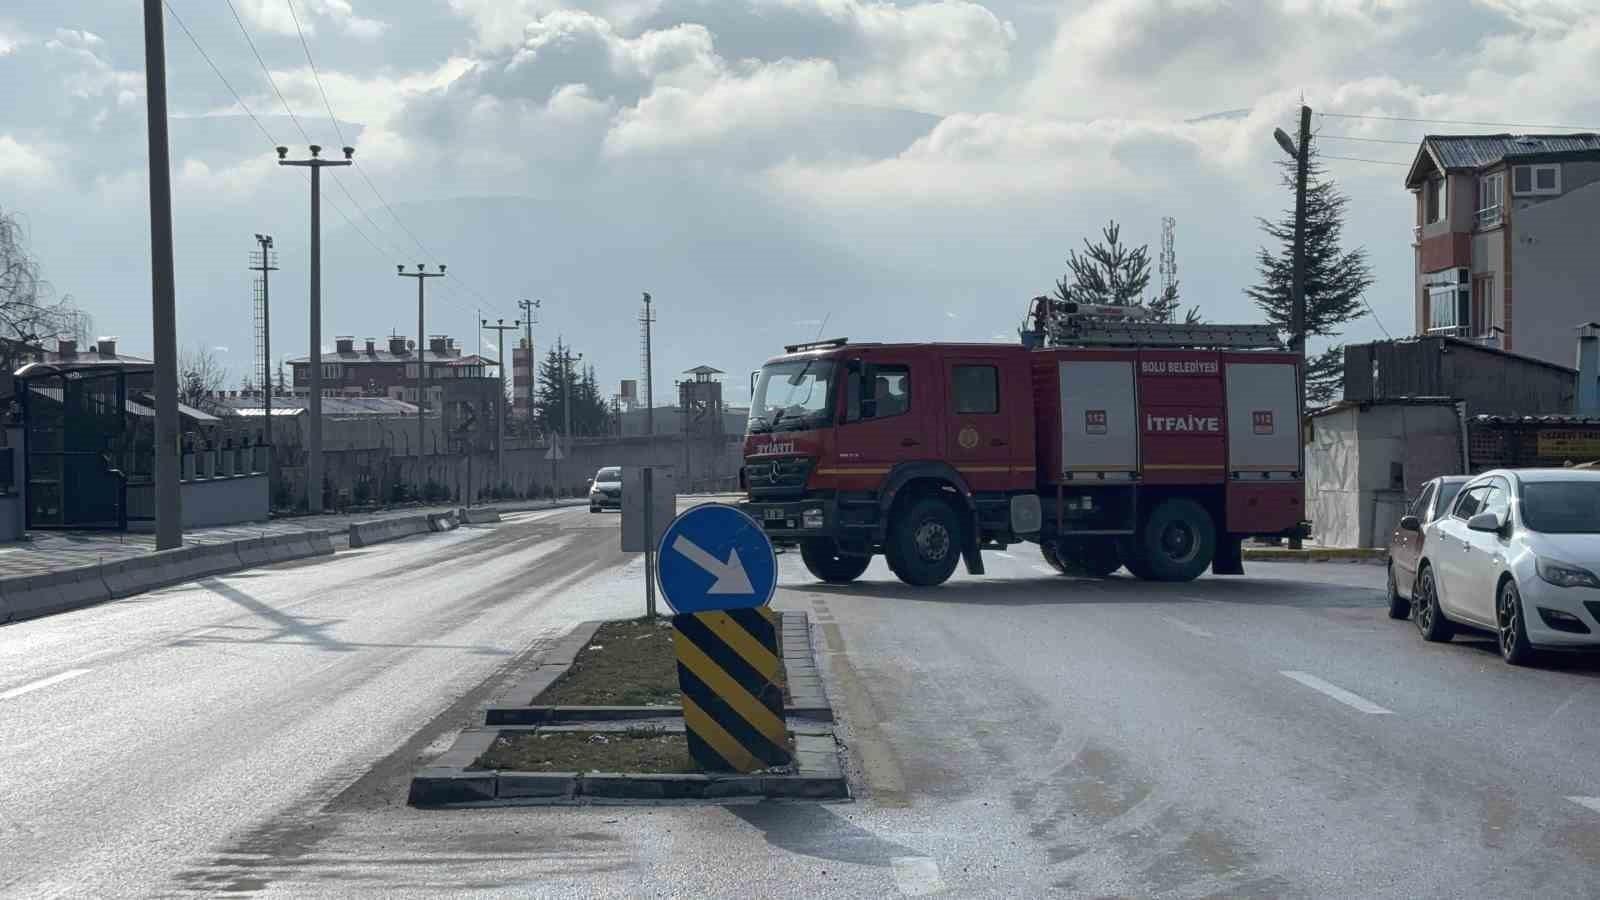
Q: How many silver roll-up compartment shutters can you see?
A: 2